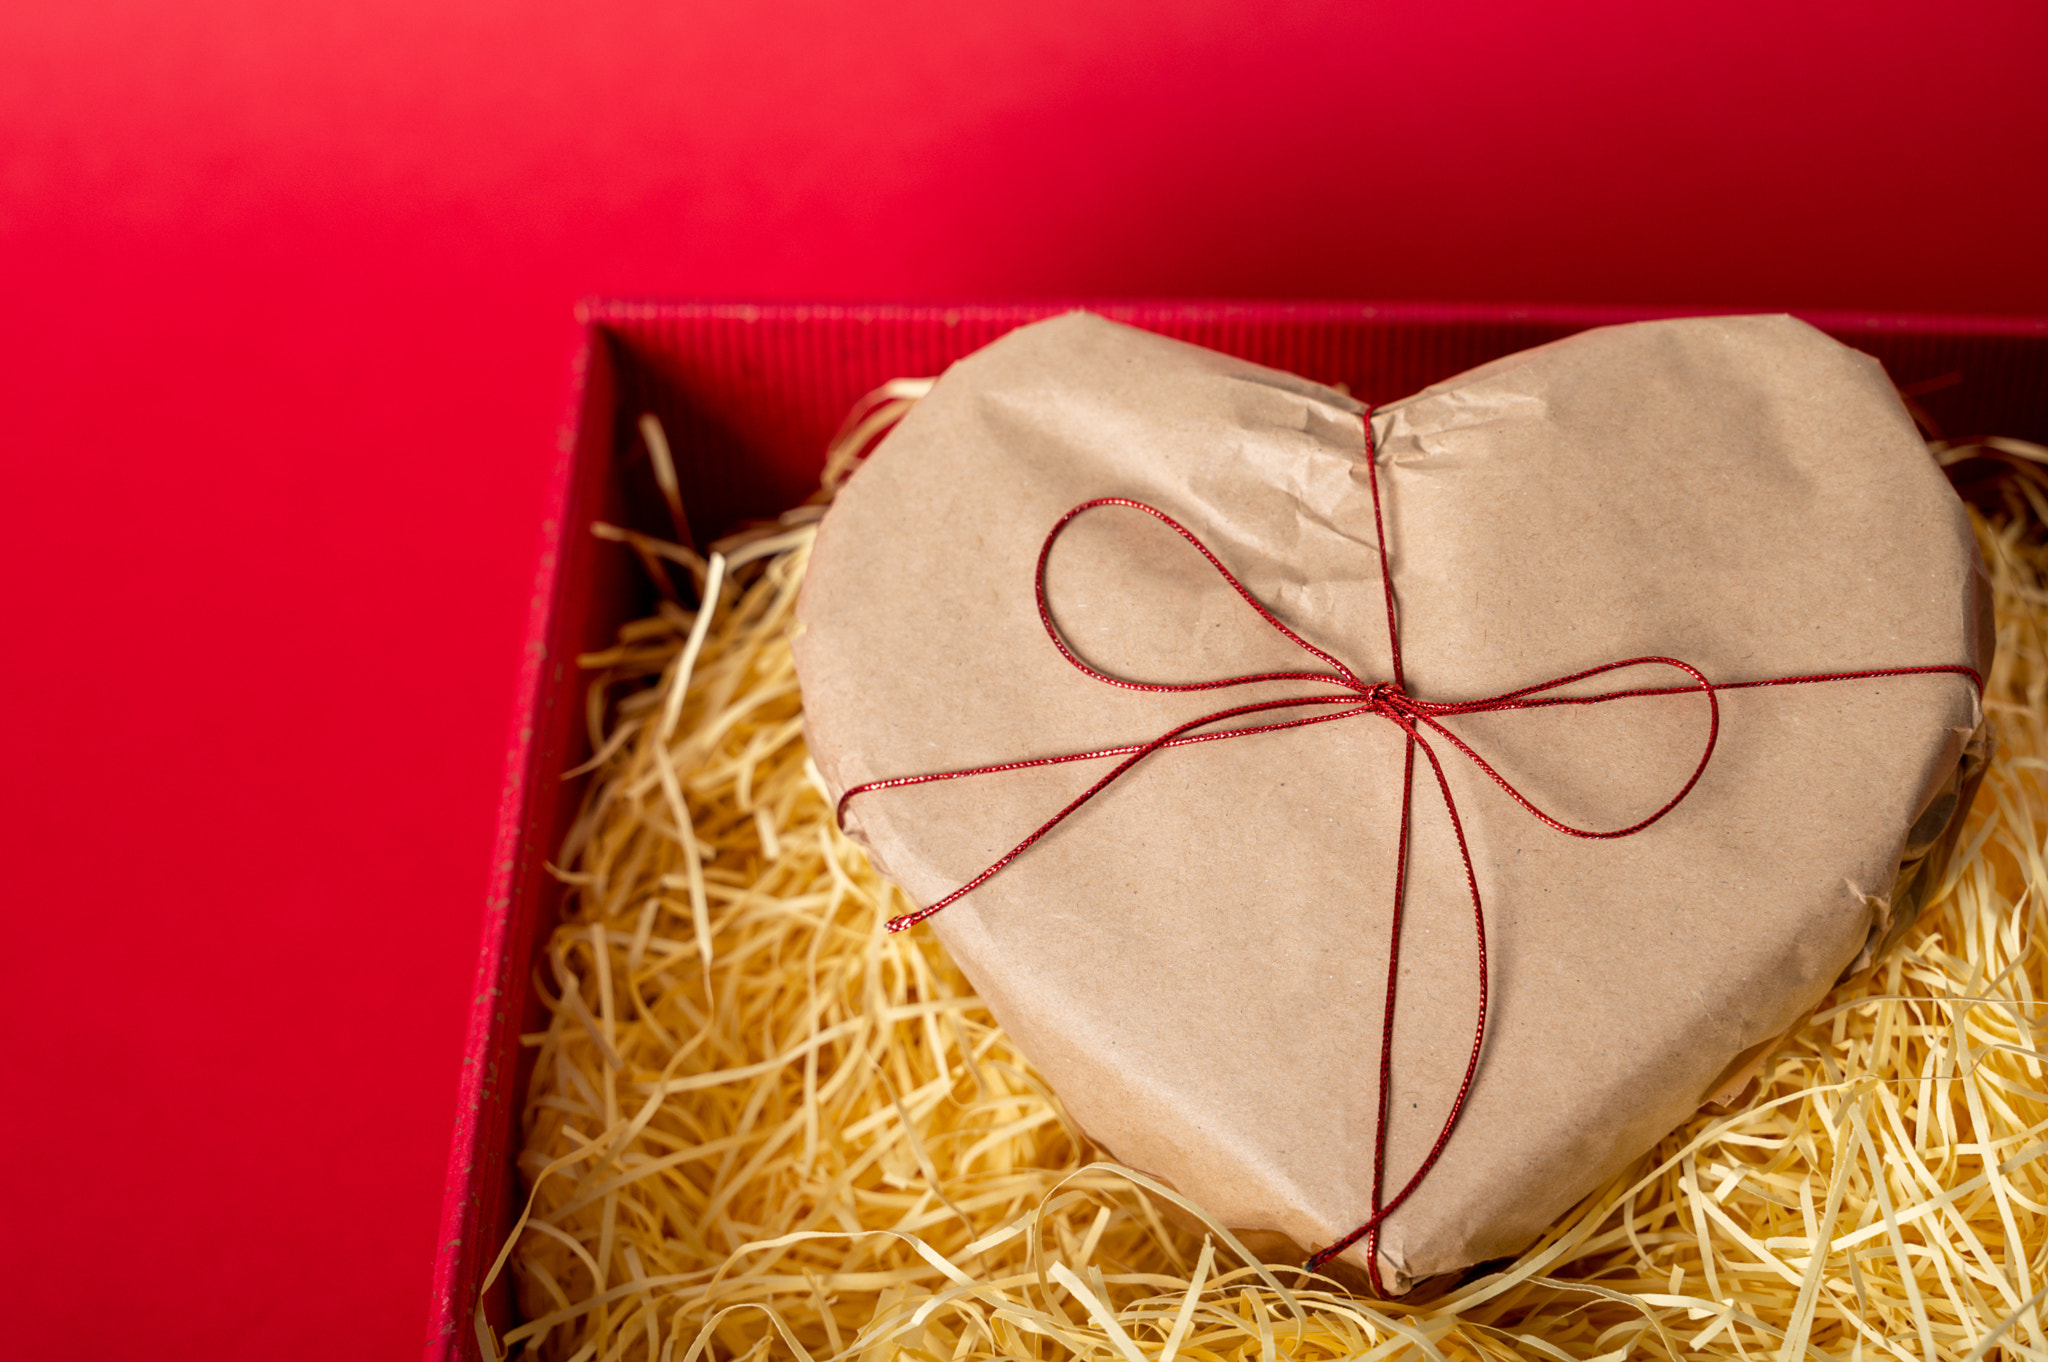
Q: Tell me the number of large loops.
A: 2